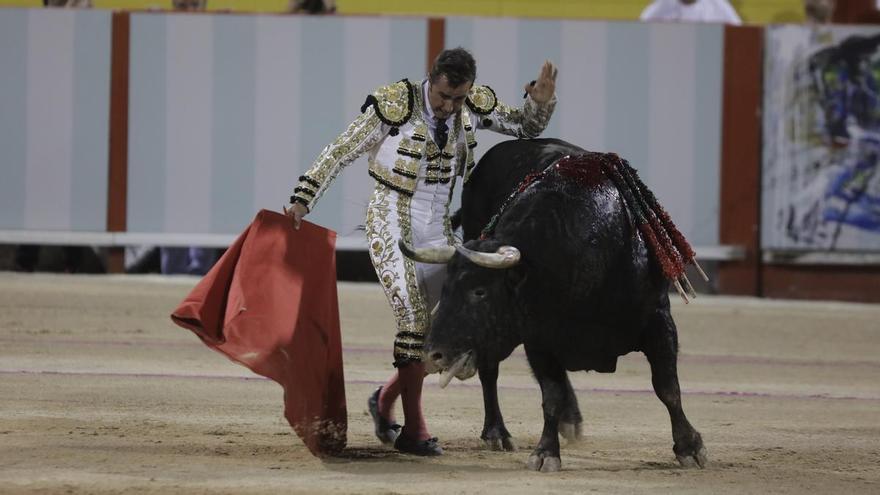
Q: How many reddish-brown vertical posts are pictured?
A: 3